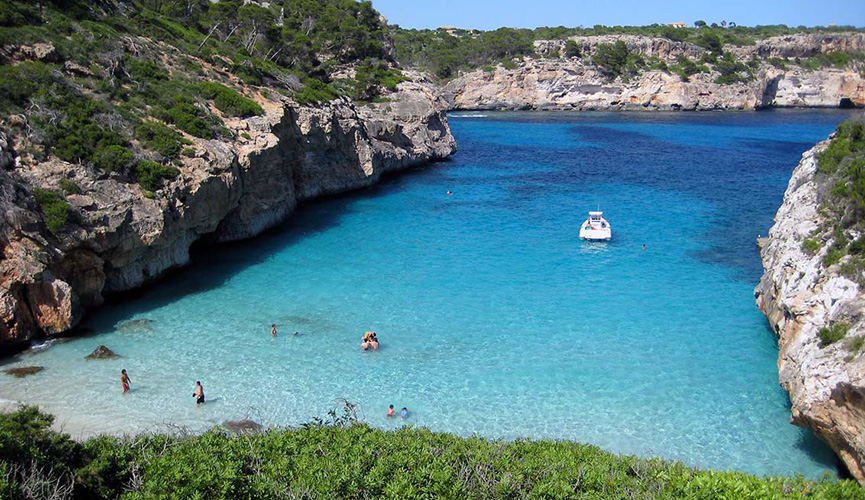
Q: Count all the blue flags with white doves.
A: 0